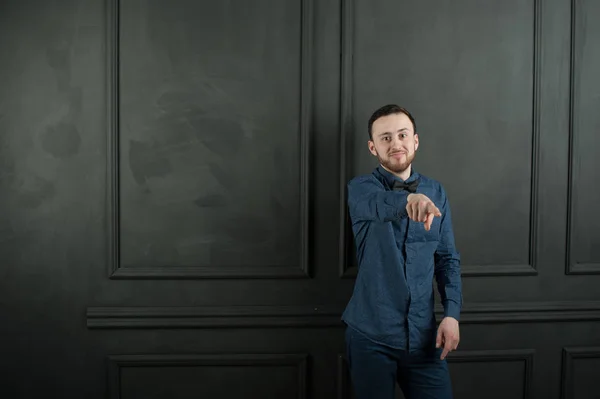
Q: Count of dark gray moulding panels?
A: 6